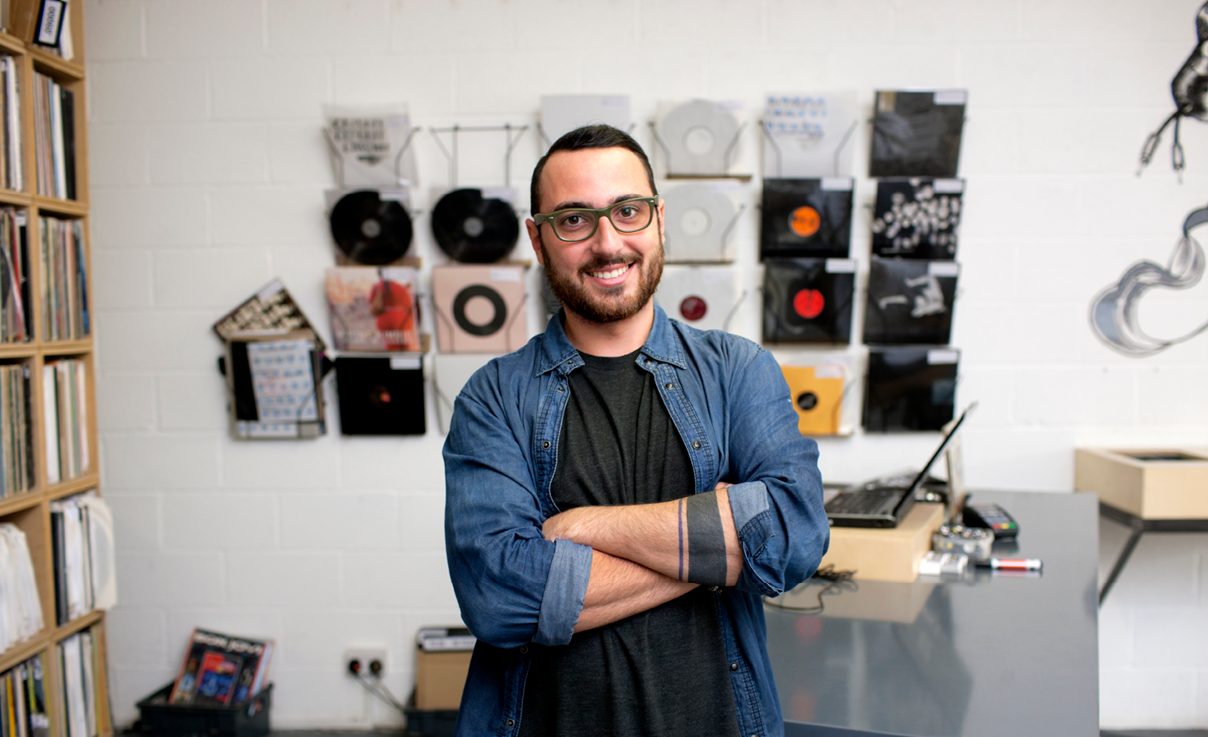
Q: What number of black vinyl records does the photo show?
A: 2